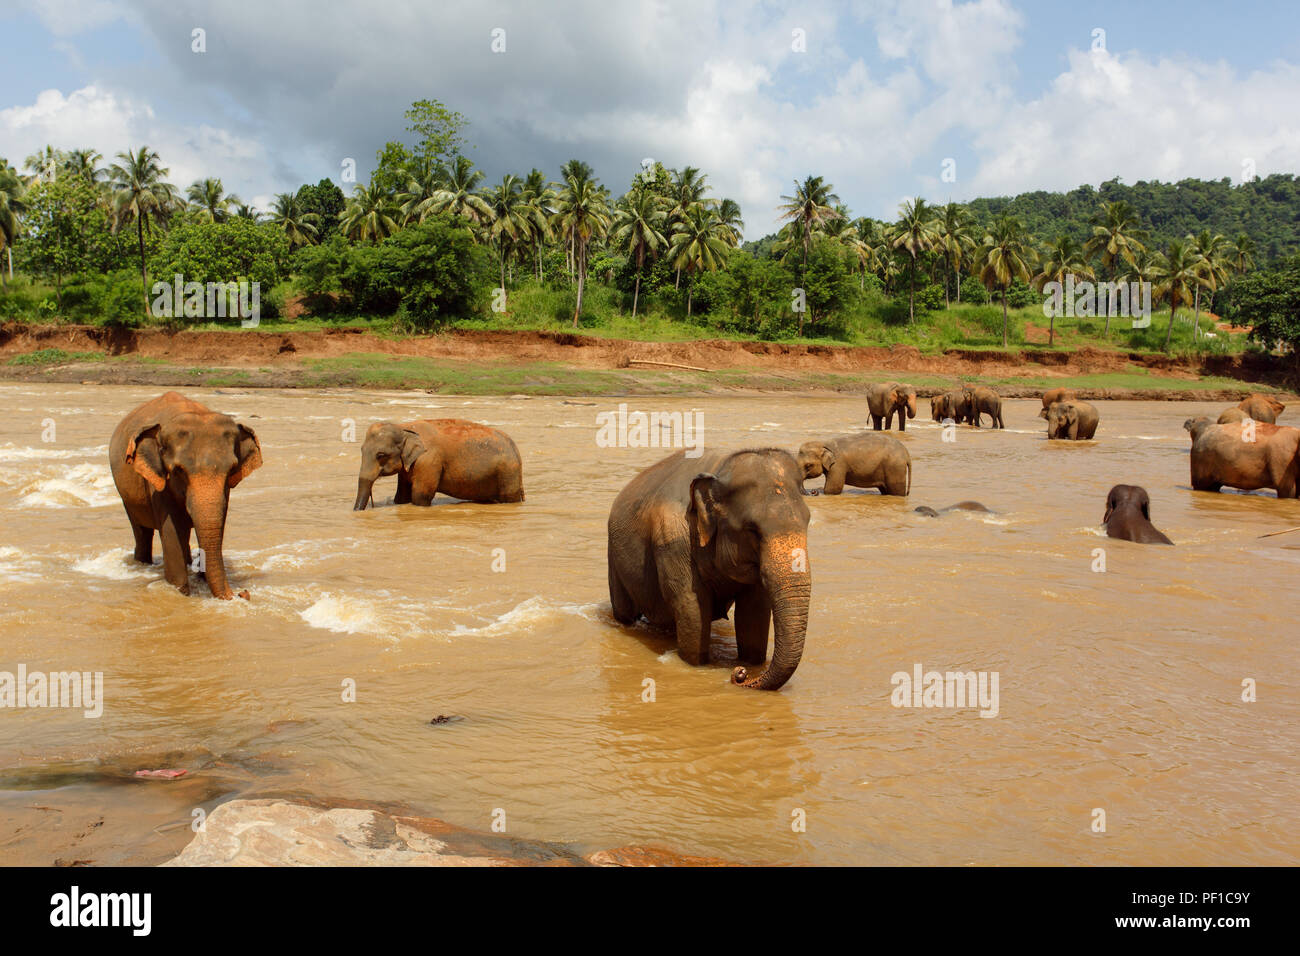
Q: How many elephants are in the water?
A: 15